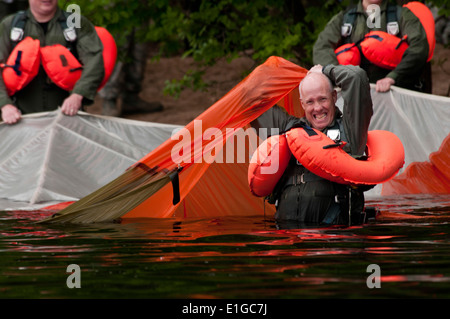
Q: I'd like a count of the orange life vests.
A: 3